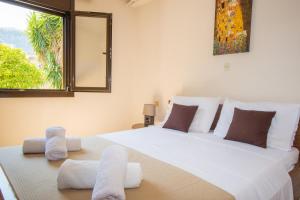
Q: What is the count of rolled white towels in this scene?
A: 4